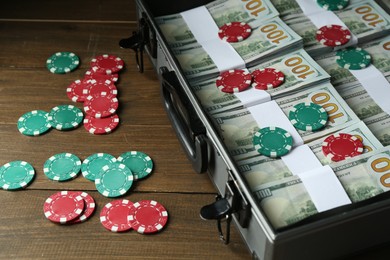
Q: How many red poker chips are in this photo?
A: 15